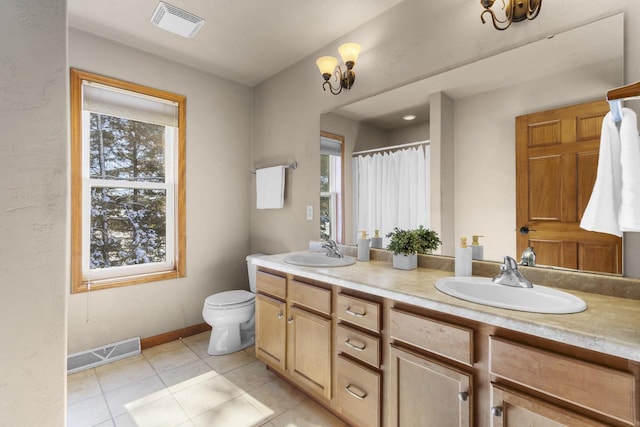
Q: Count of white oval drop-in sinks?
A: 2